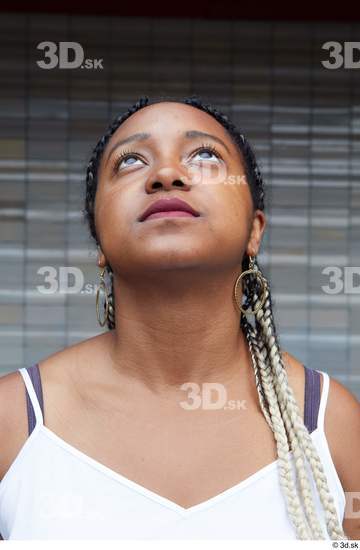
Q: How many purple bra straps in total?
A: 2